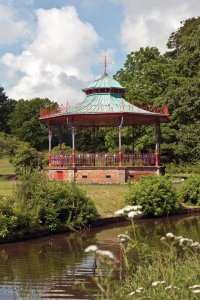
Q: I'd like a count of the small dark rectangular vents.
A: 3